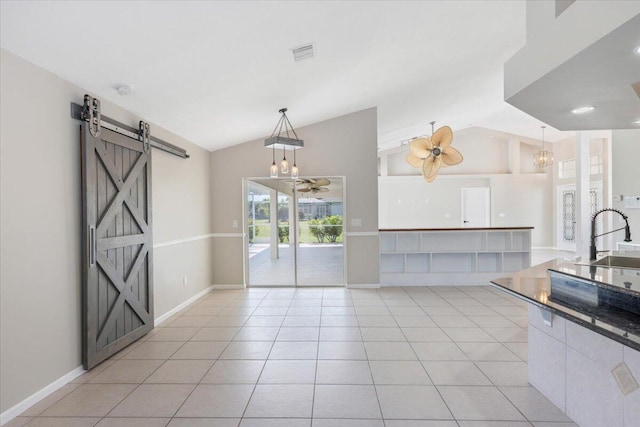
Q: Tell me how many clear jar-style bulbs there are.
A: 3